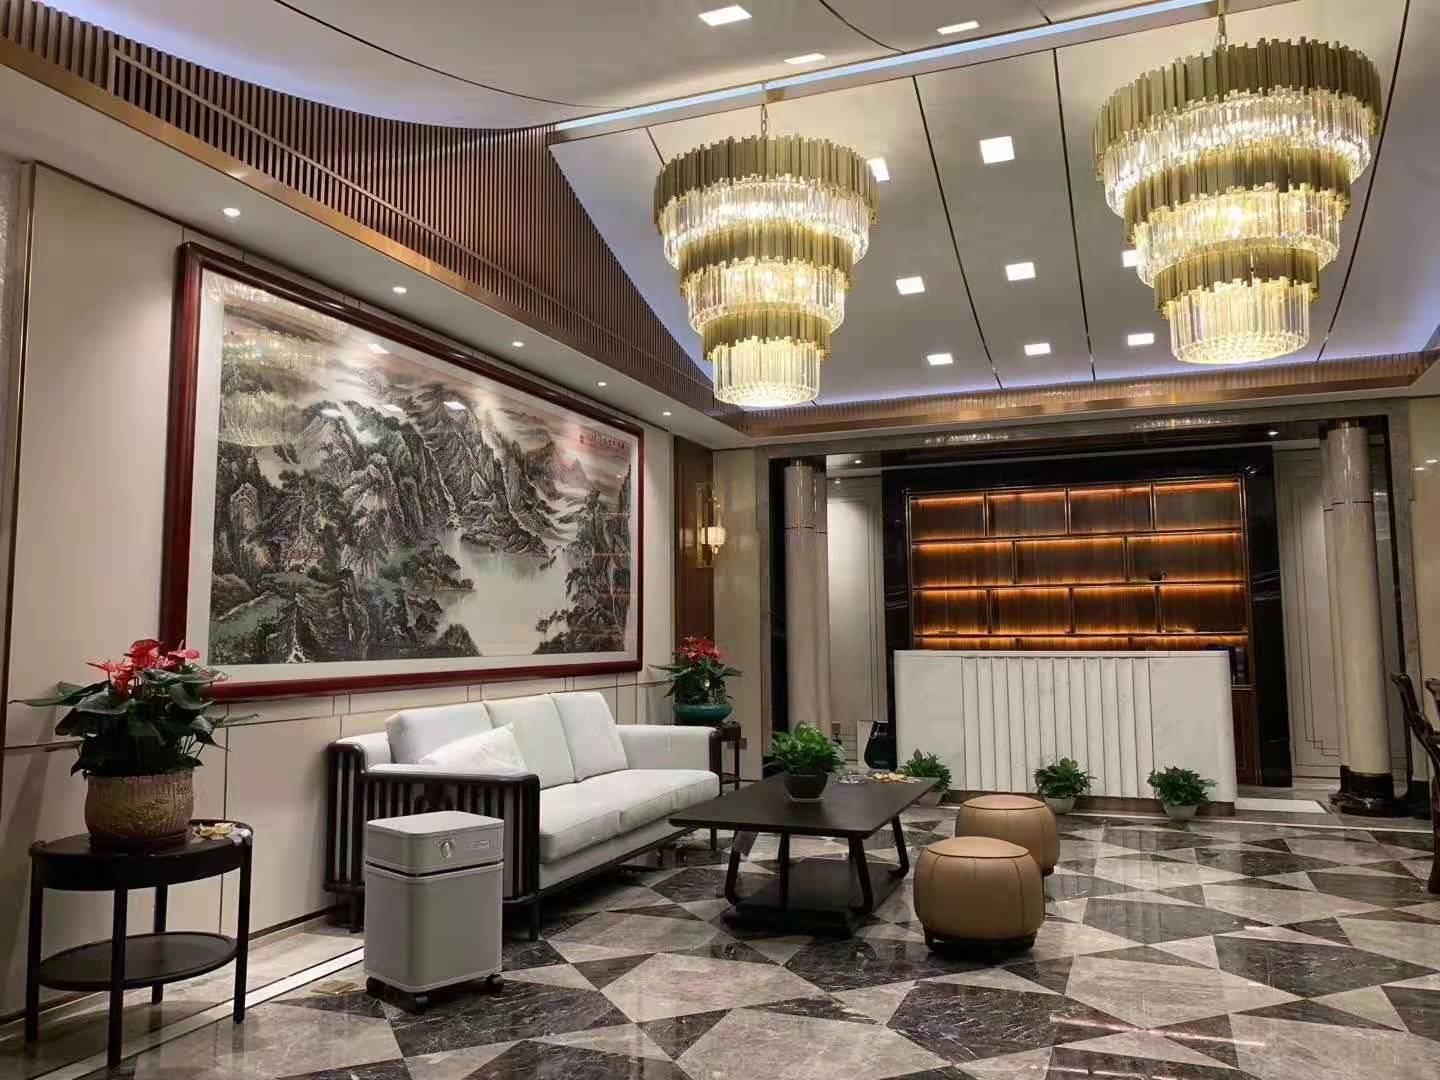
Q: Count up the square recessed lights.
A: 11